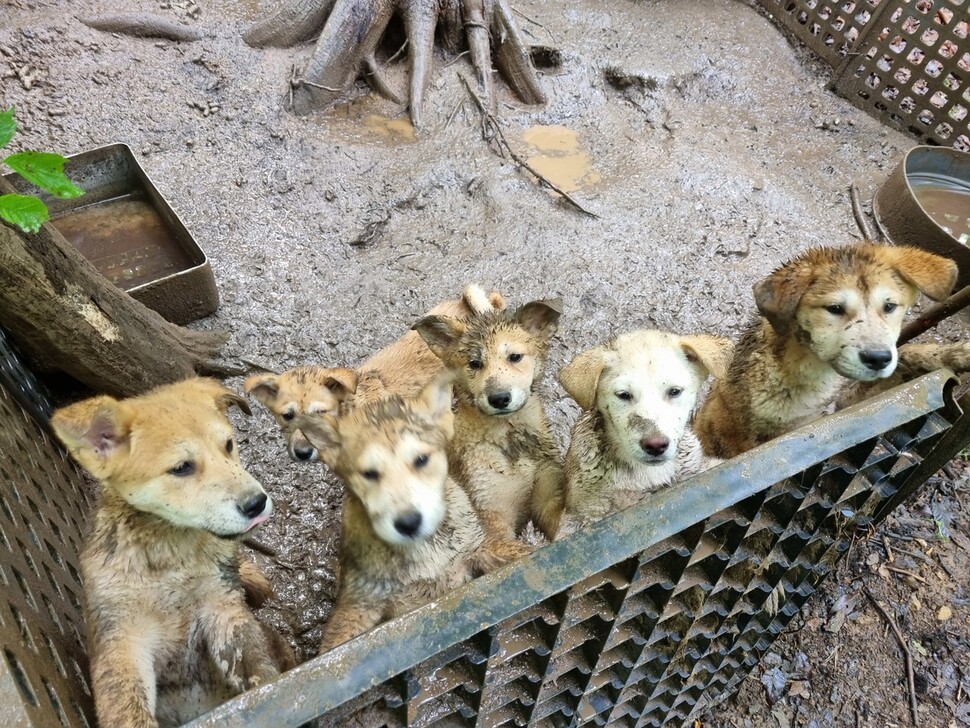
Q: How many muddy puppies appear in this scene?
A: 6